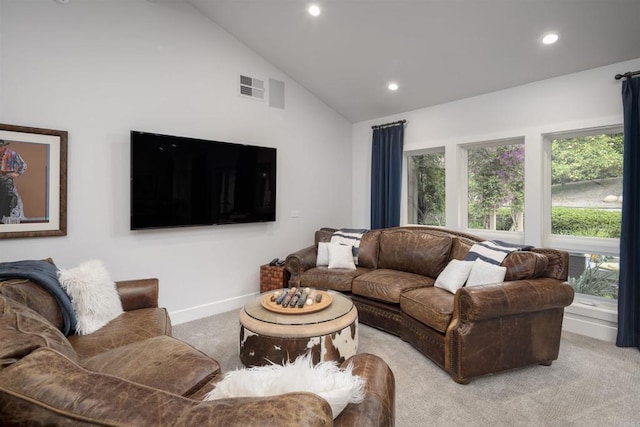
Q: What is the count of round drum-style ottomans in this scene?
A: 1